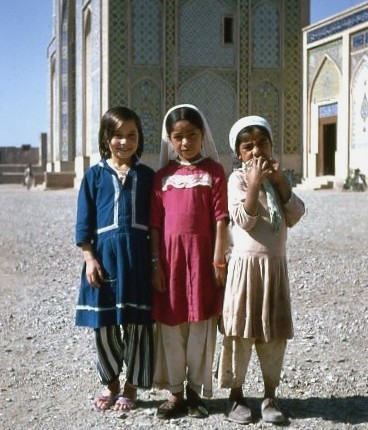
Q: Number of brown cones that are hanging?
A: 0